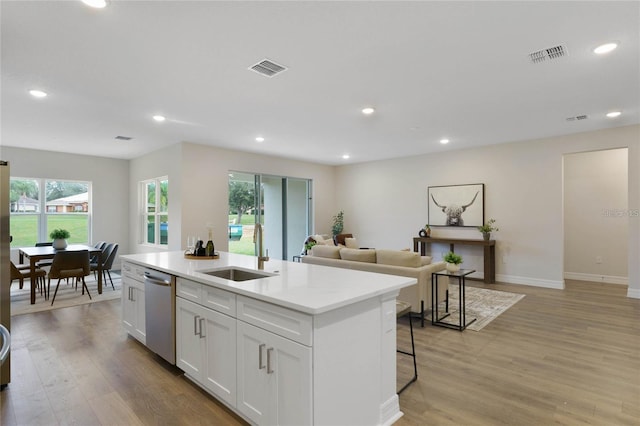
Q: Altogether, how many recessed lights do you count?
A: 9